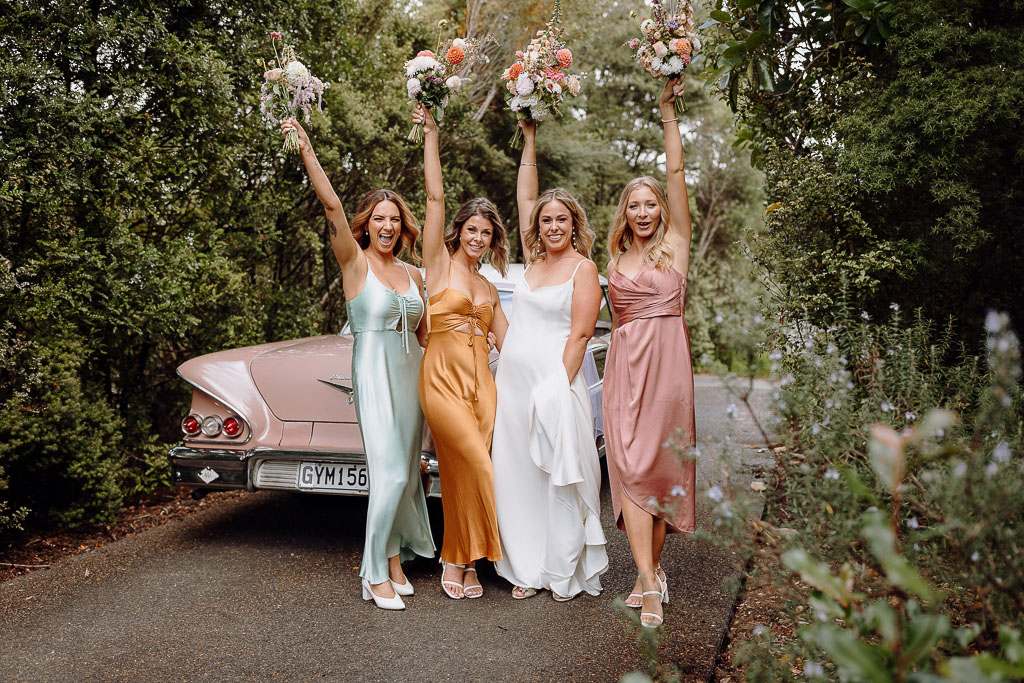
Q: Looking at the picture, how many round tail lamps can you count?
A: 3